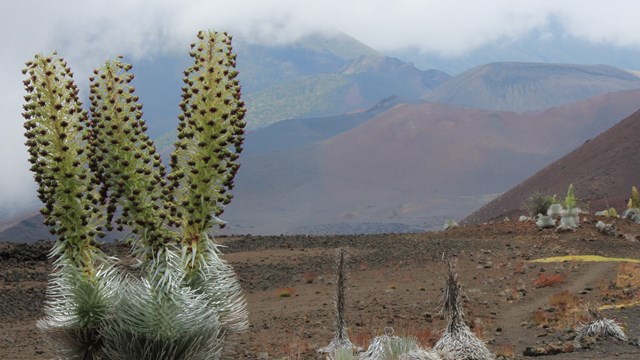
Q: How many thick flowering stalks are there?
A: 3